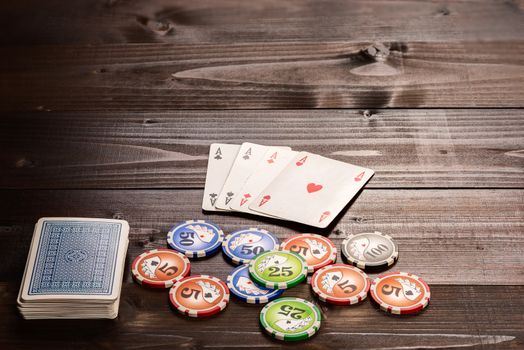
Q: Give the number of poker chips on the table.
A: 11